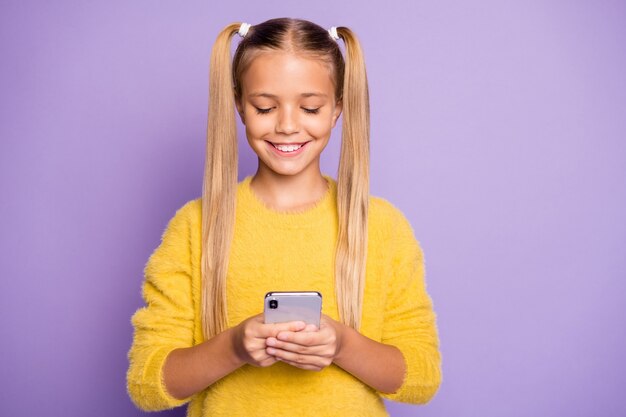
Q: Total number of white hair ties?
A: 2